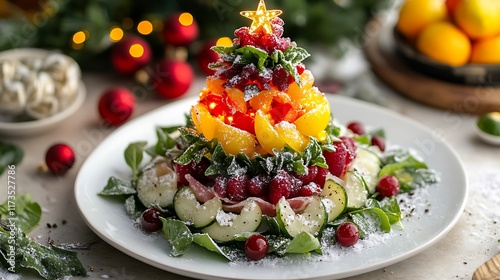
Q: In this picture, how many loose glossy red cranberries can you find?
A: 6